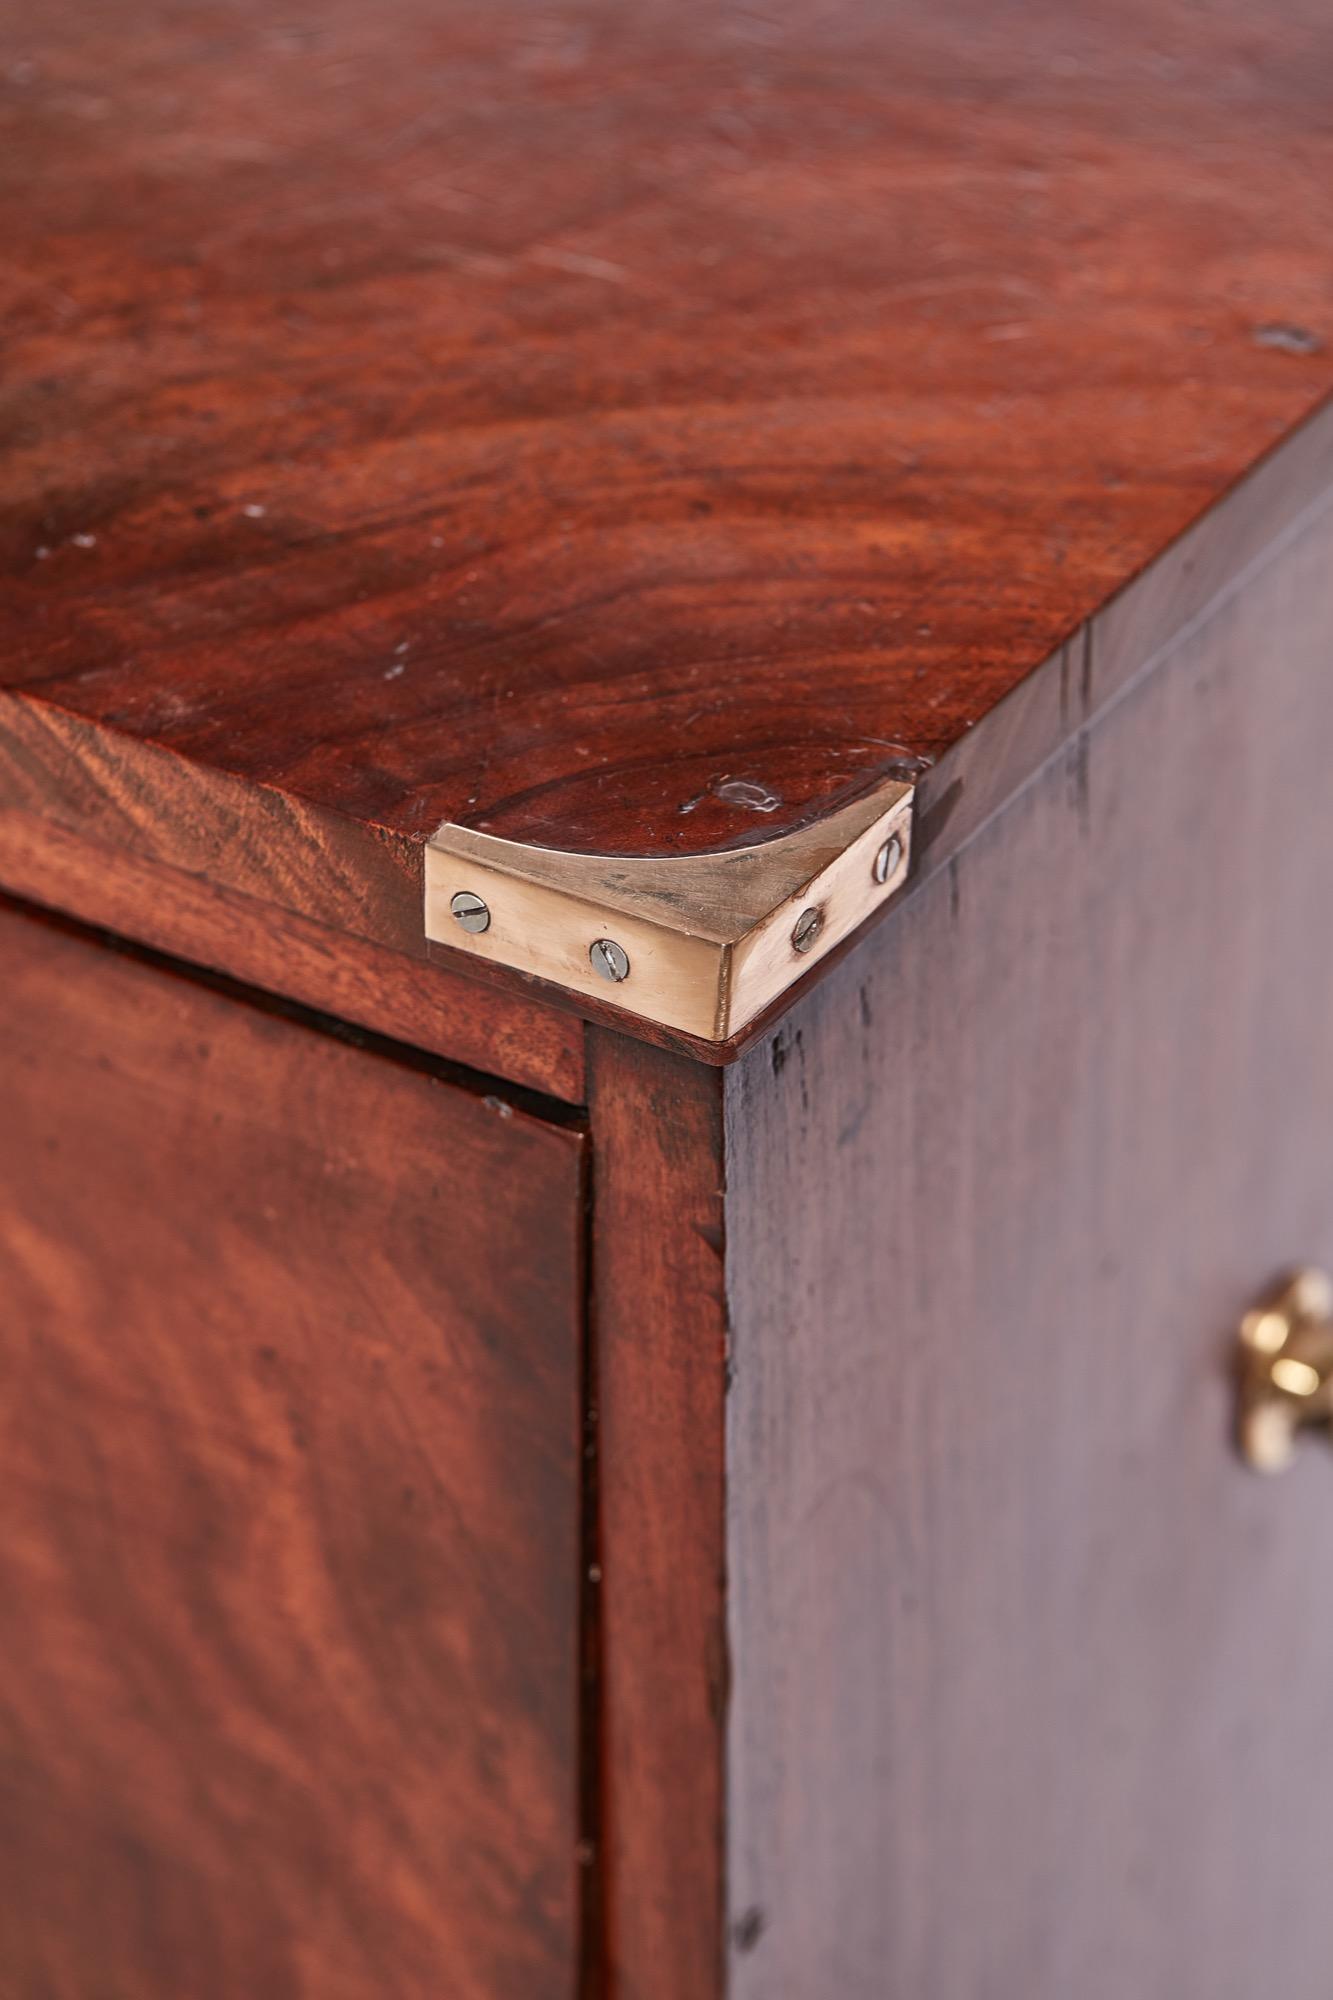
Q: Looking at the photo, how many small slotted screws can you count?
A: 4